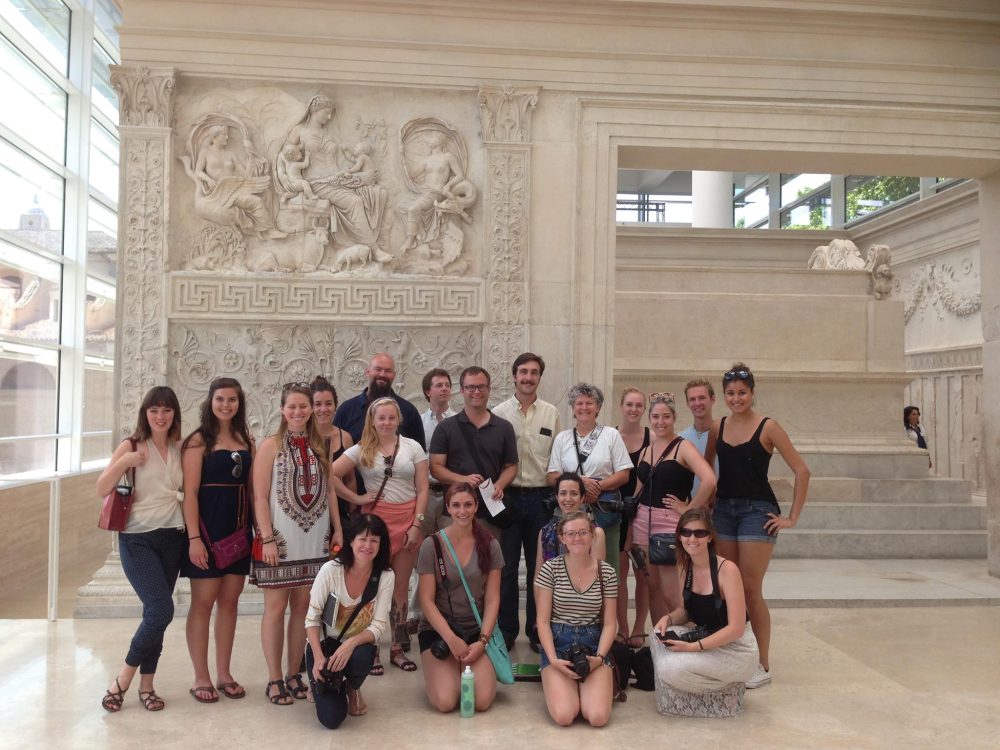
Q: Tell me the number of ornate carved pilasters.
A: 2